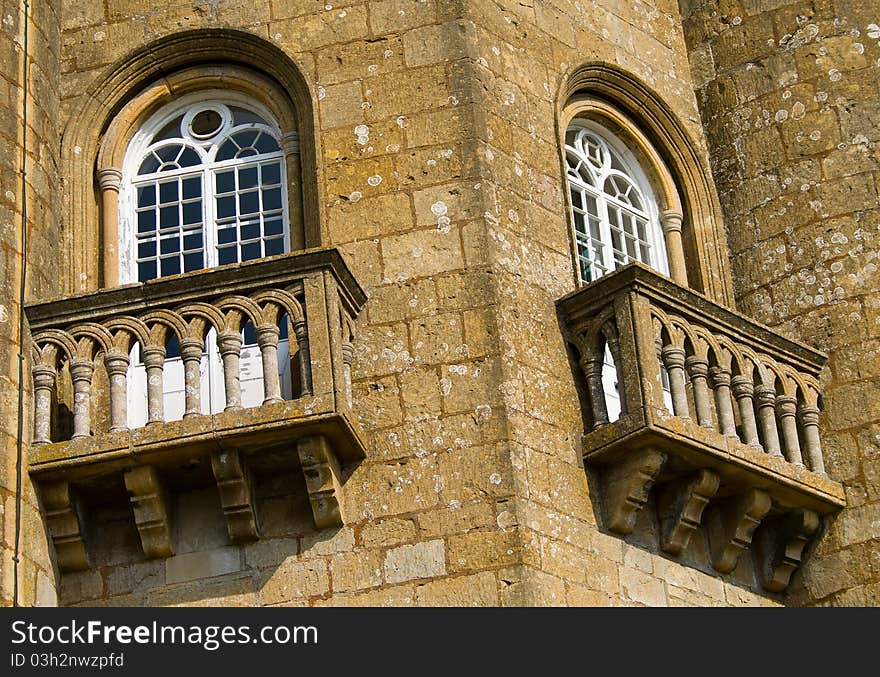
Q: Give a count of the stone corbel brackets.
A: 8